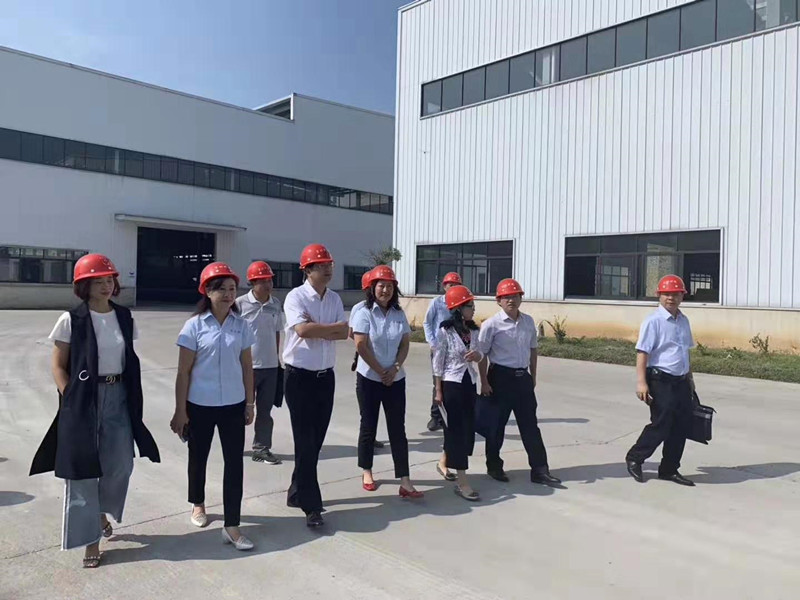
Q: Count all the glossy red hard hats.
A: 10